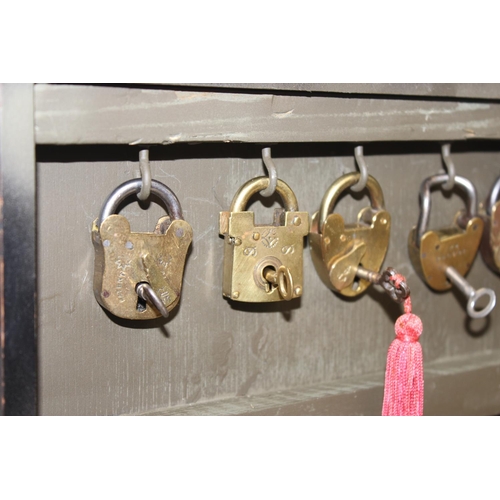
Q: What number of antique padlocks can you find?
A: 5